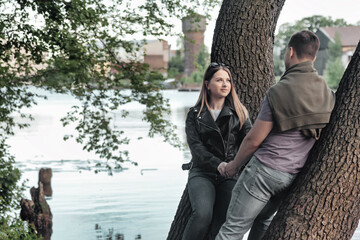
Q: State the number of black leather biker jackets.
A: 1